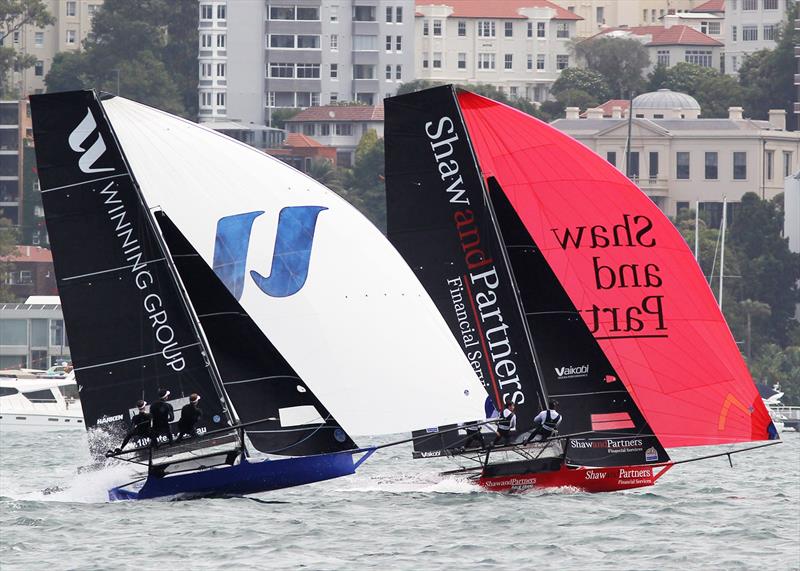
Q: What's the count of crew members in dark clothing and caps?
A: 3